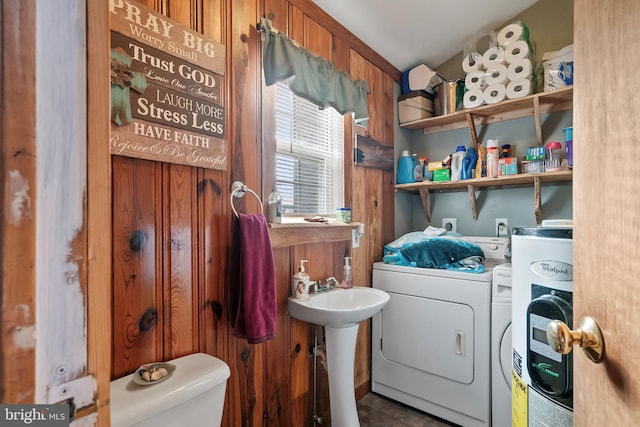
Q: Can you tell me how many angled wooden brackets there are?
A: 5